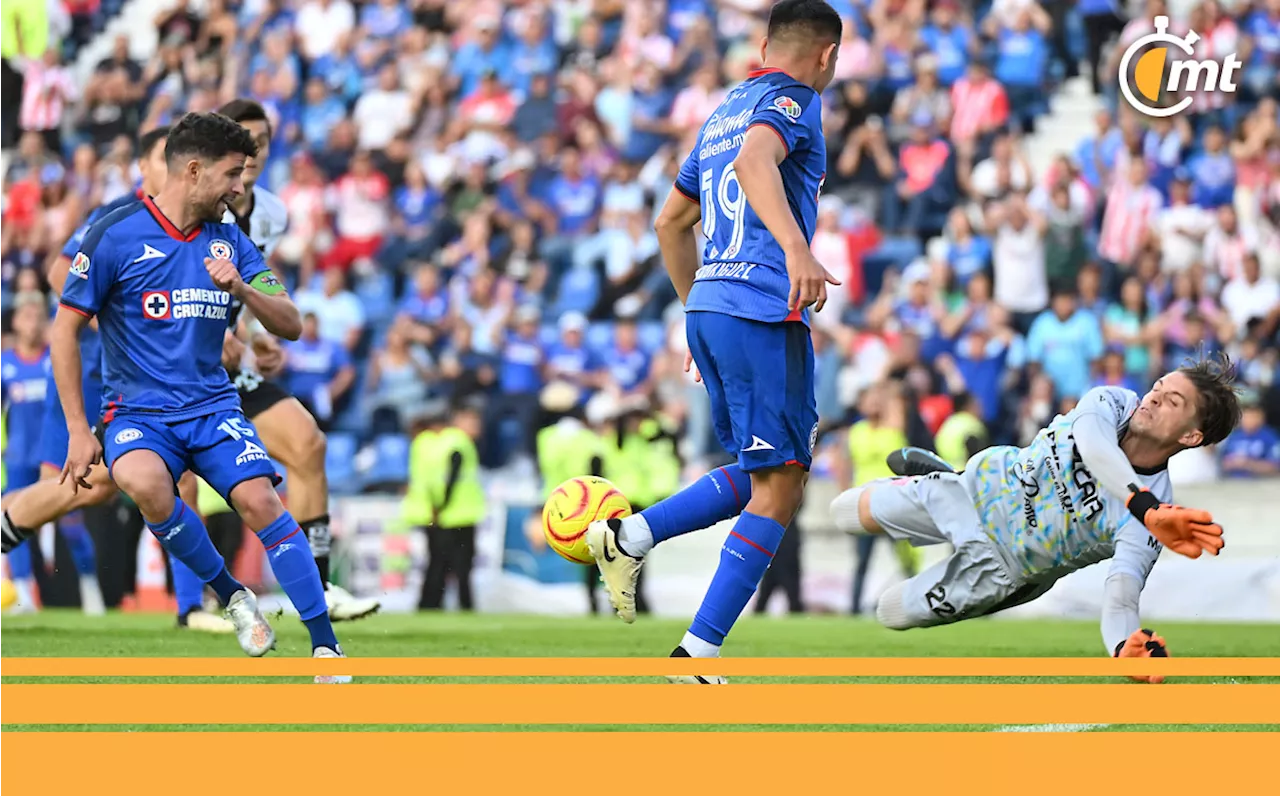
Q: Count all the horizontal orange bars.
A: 3